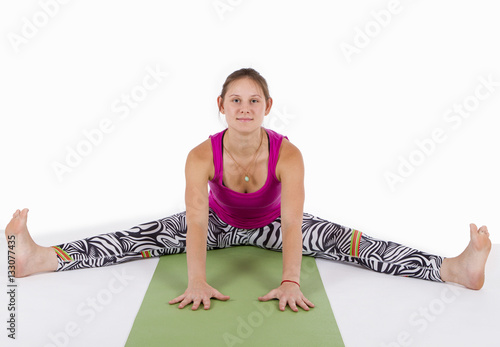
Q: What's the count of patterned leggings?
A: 1